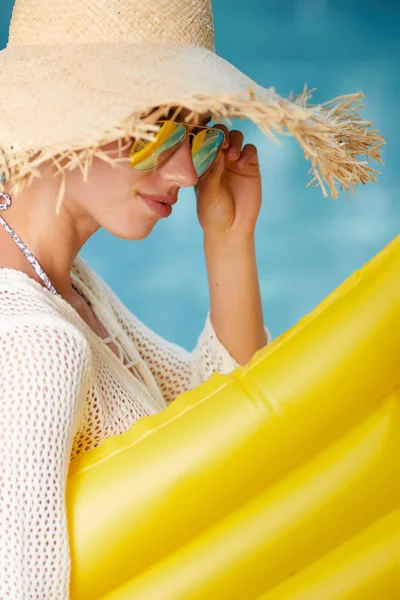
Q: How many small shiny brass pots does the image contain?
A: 0